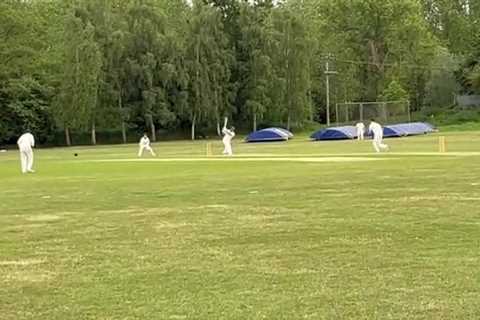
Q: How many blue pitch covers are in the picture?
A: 3